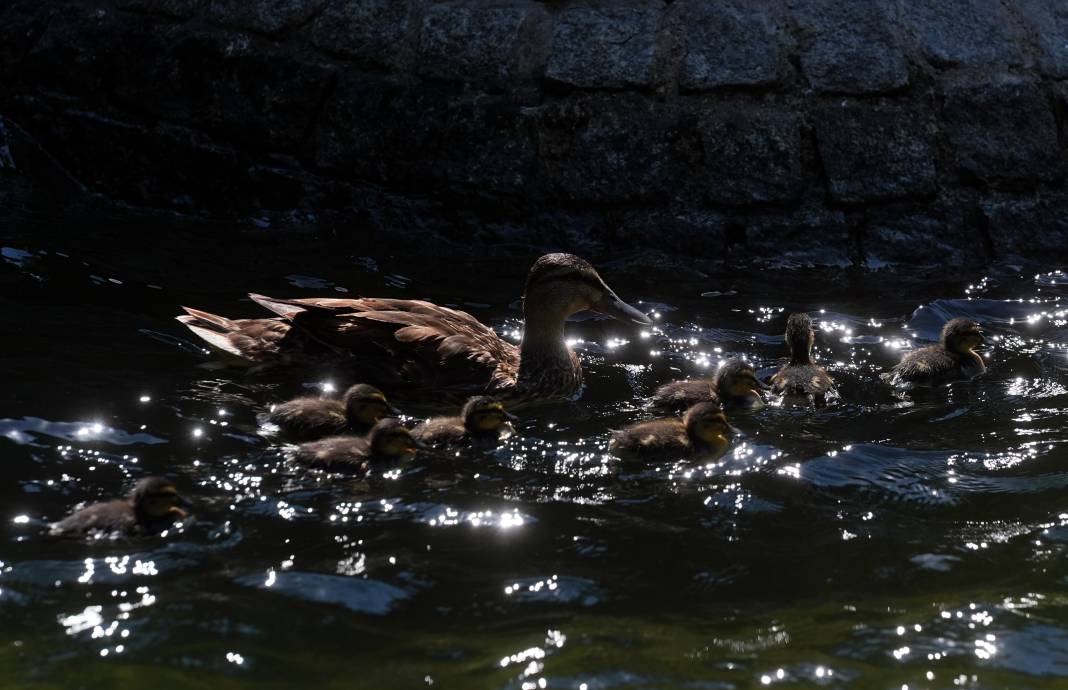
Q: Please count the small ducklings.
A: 8